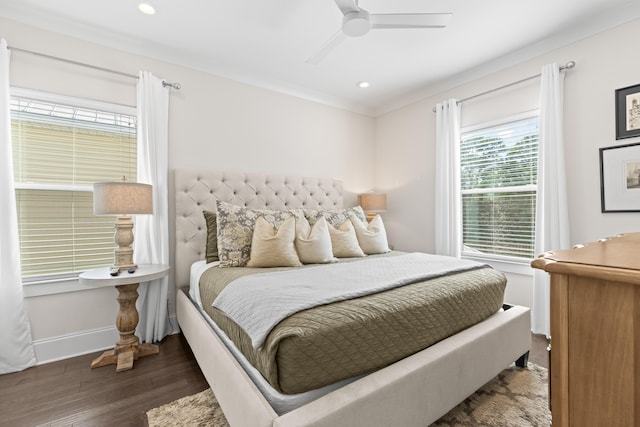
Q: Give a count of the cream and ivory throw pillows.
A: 4